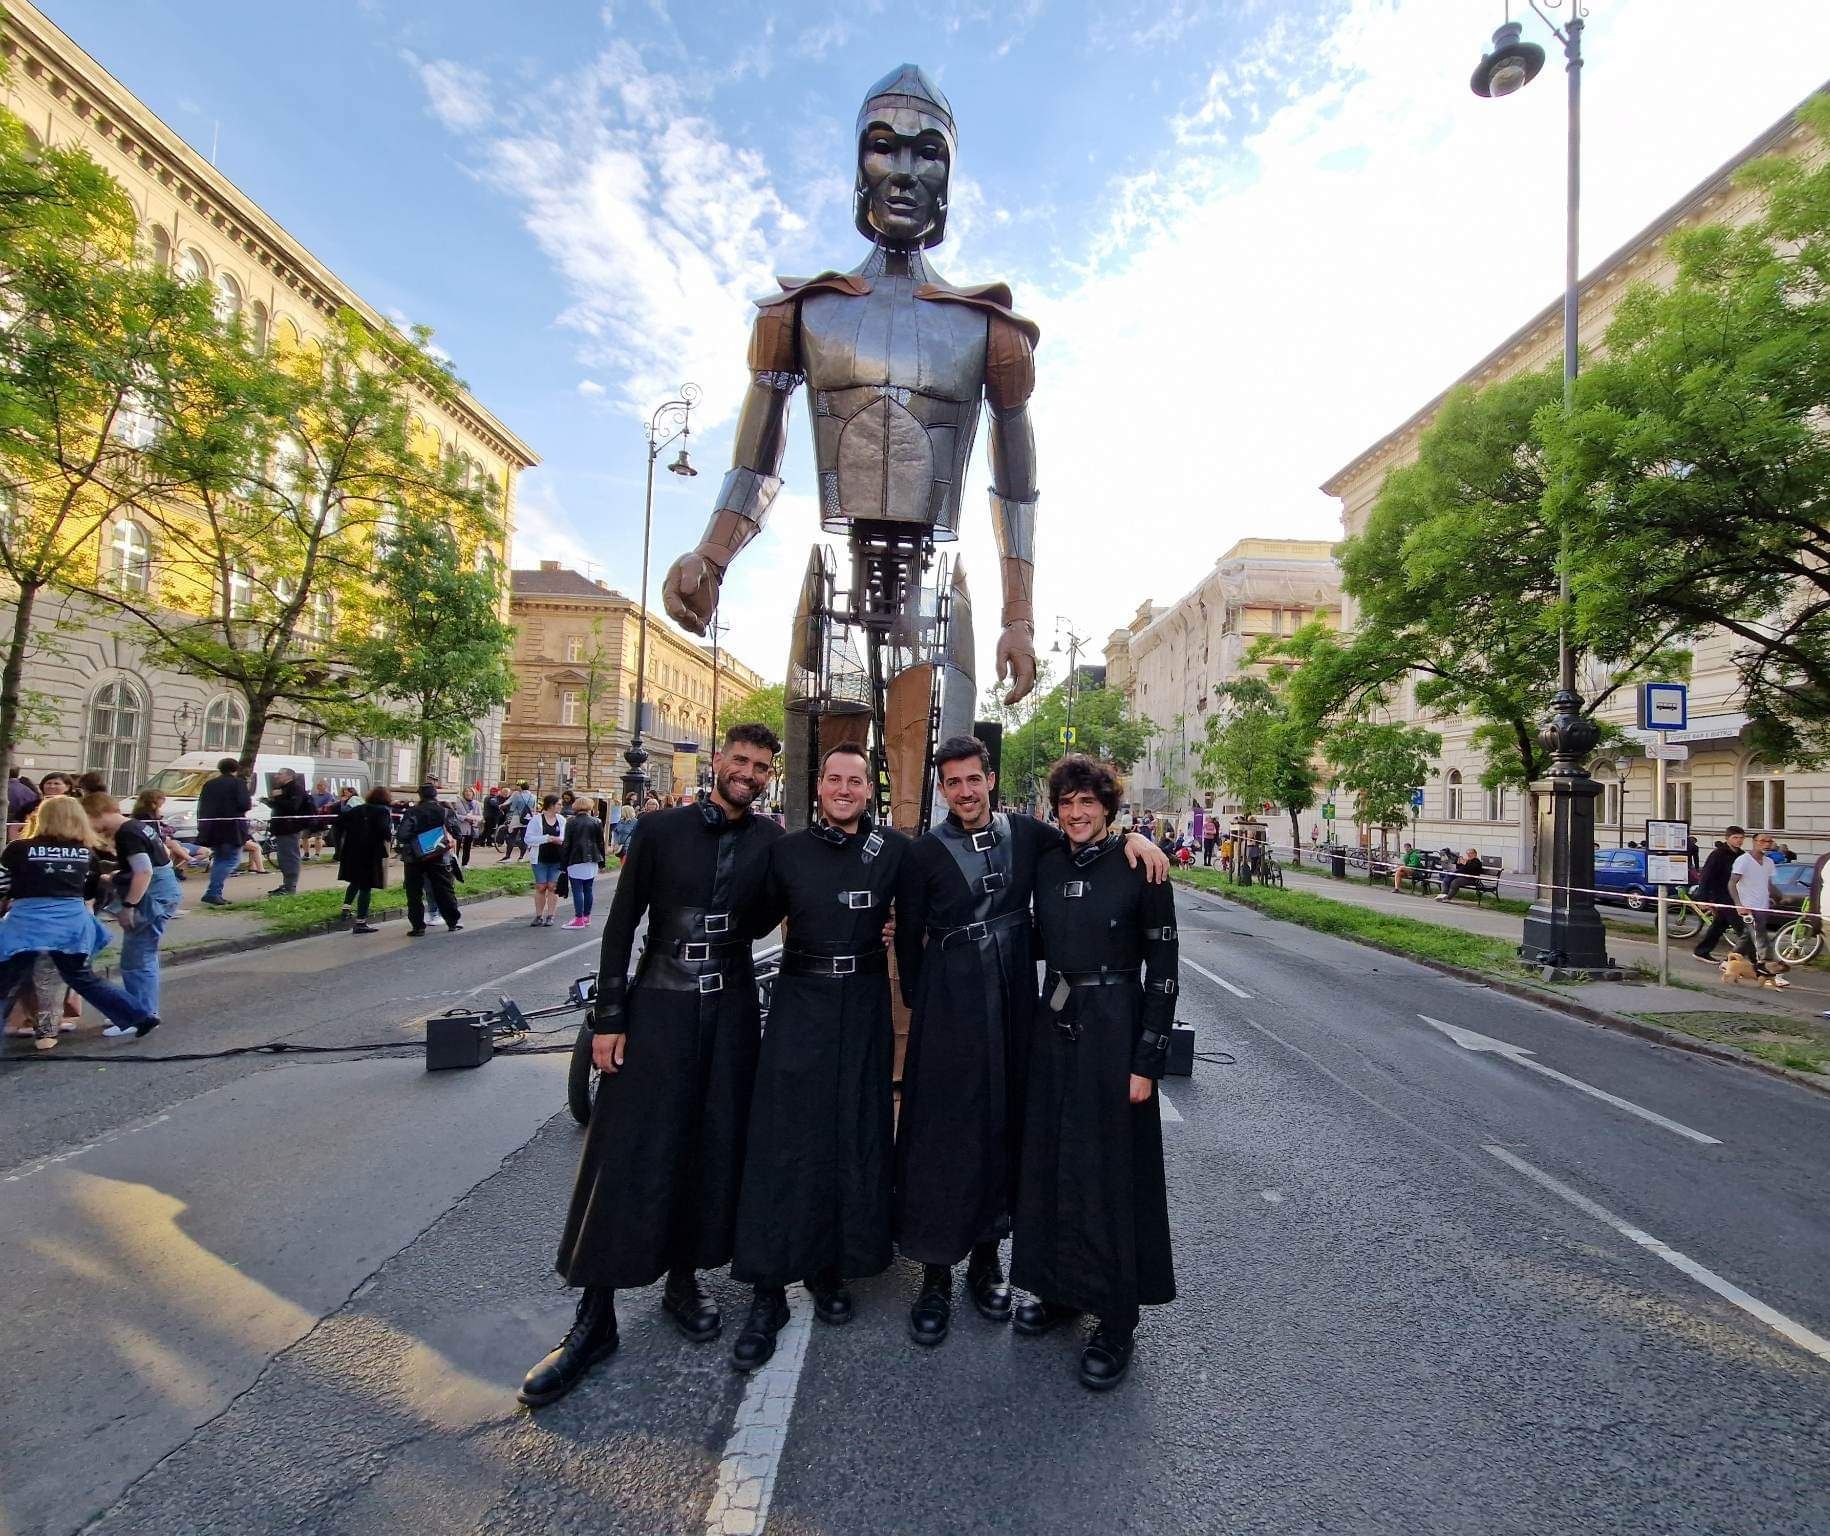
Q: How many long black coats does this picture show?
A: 4